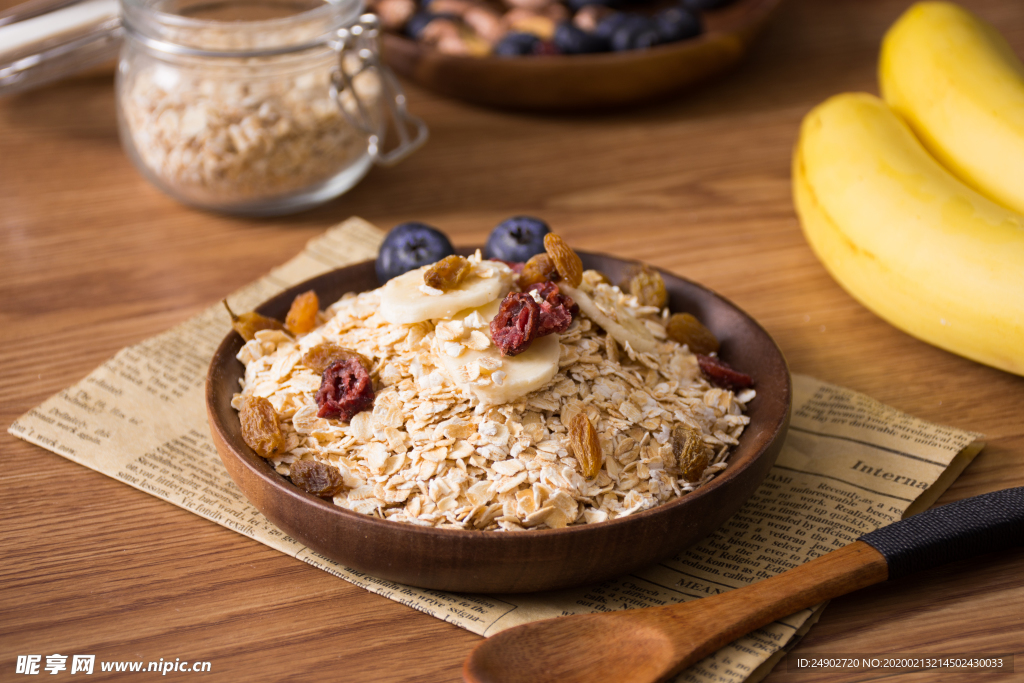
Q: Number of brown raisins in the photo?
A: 12